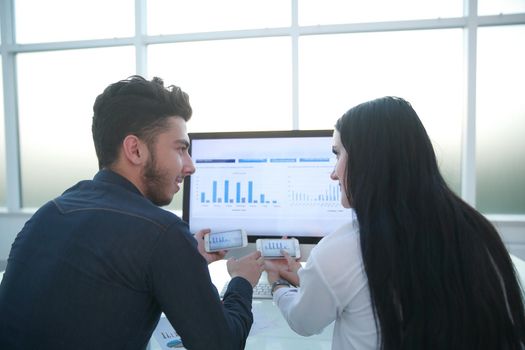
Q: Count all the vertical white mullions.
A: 4